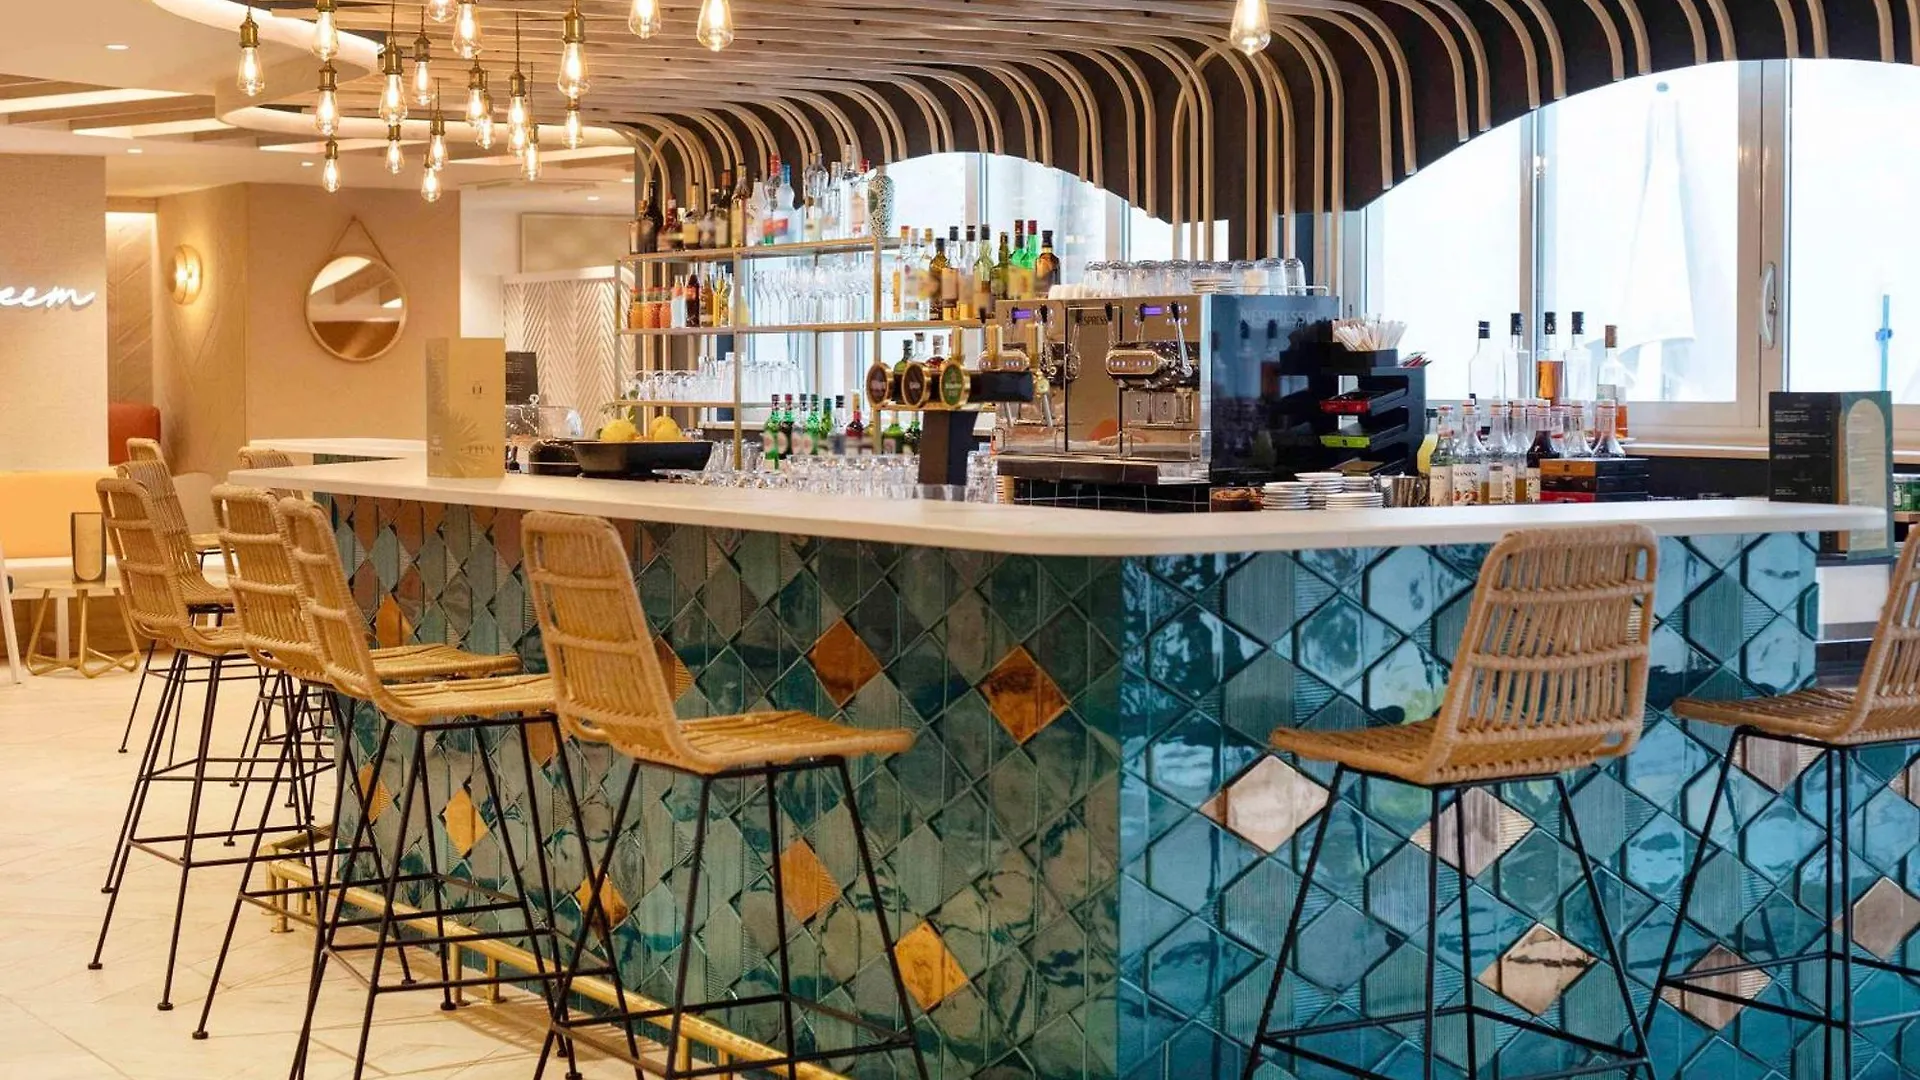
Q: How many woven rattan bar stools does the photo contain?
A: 9